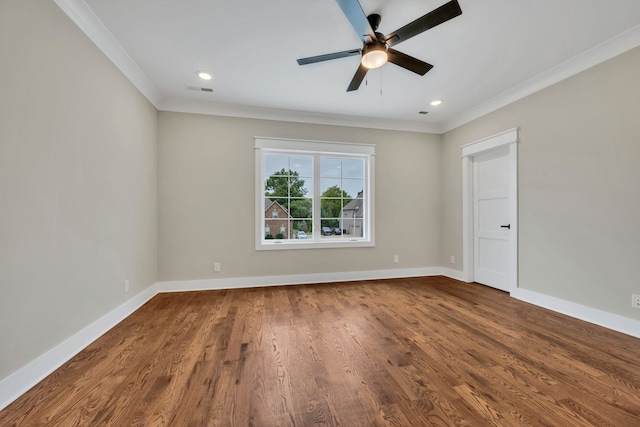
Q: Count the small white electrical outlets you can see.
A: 5